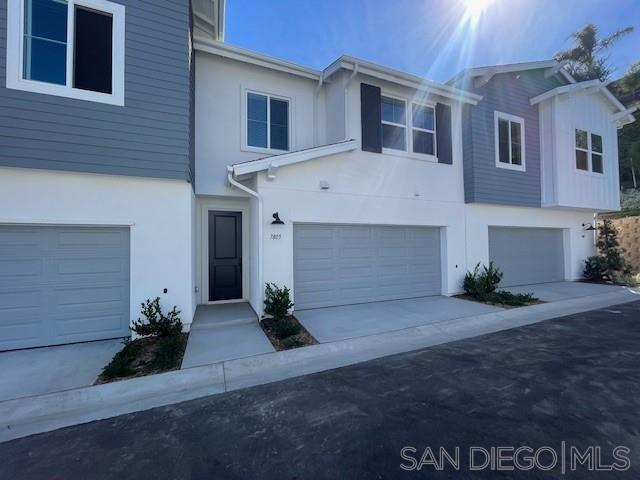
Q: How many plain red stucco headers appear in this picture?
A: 0